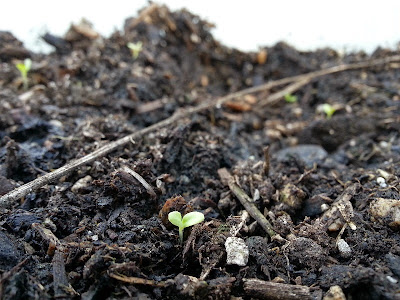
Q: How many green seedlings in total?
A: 5